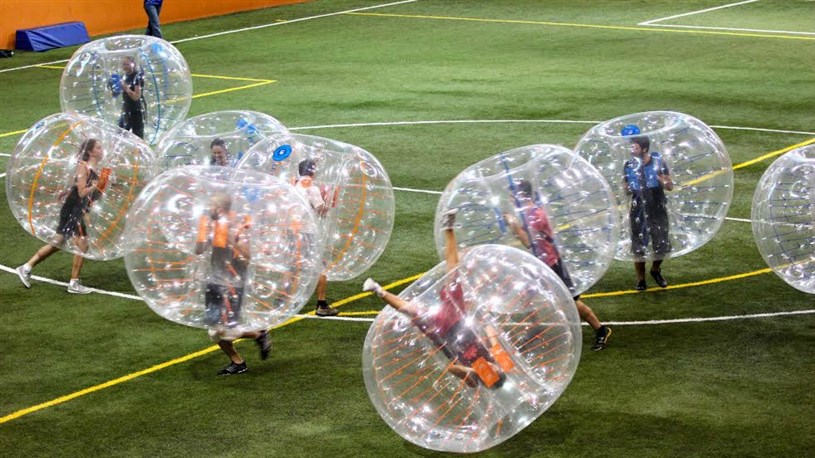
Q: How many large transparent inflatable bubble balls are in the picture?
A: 9